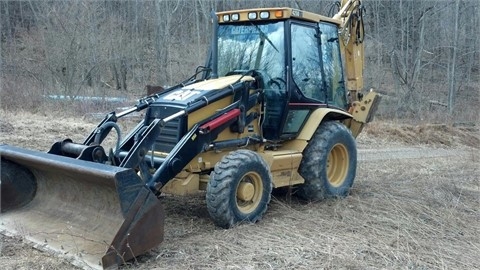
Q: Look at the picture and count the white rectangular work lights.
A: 4